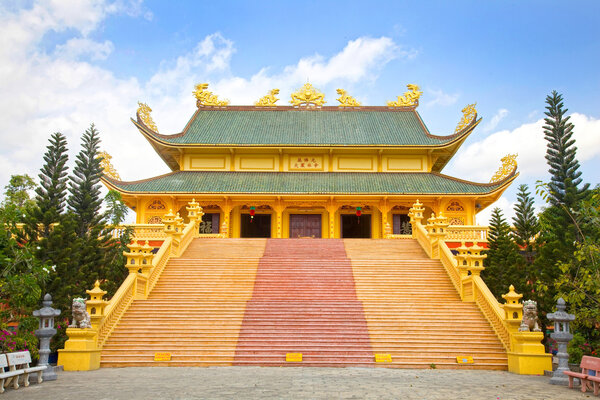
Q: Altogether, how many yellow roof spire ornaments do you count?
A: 9